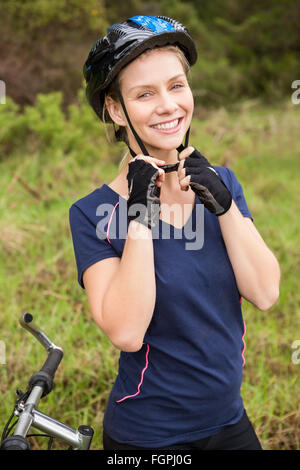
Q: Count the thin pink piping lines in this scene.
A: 3